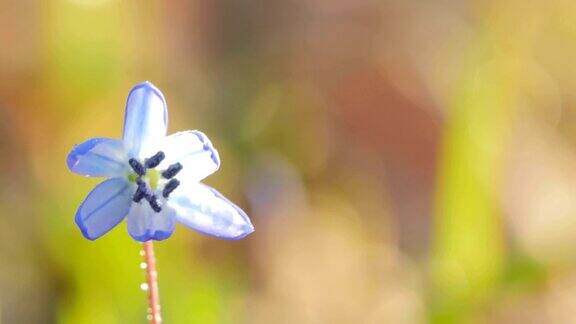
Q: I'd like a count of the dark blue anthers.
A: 6